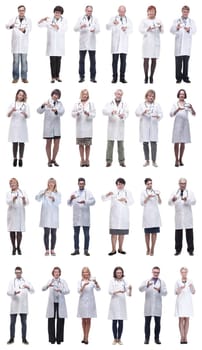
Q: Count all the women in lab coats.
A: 15